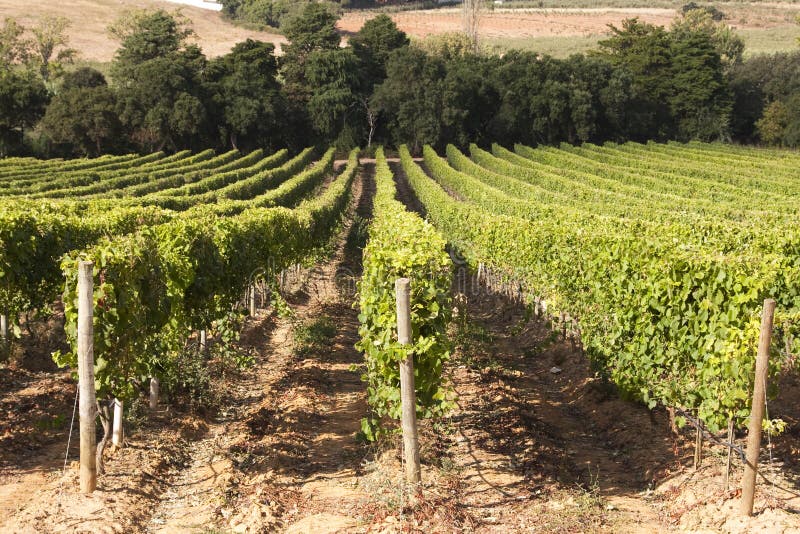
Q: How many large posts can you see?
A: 3